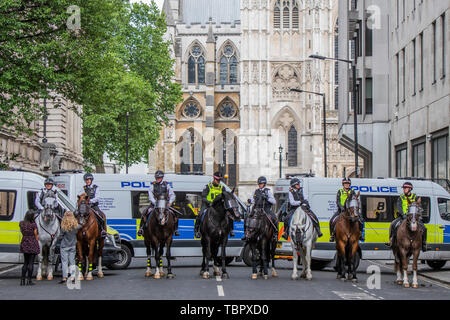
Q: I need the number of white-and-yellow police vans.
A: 3